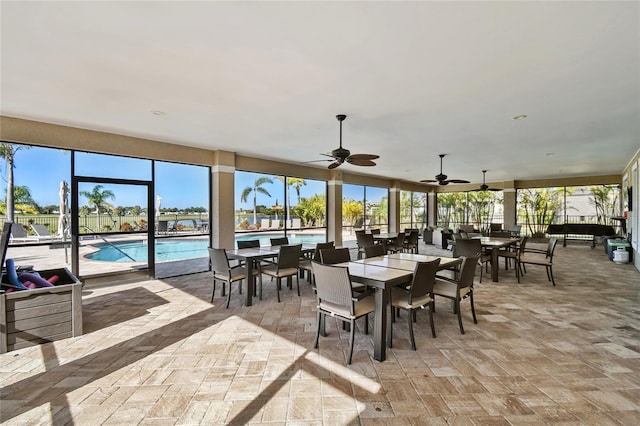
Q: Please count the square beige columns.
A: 5